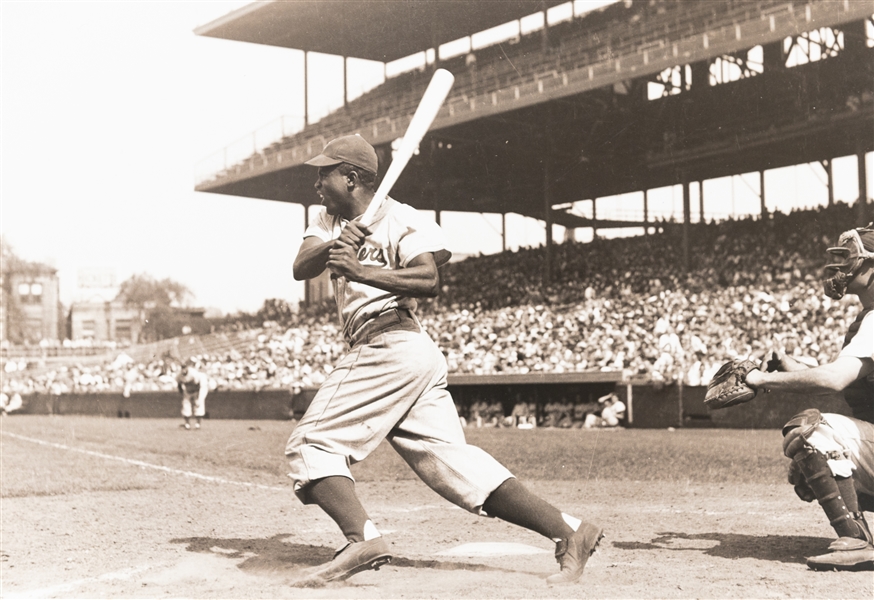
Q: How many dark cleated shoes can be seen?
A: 3